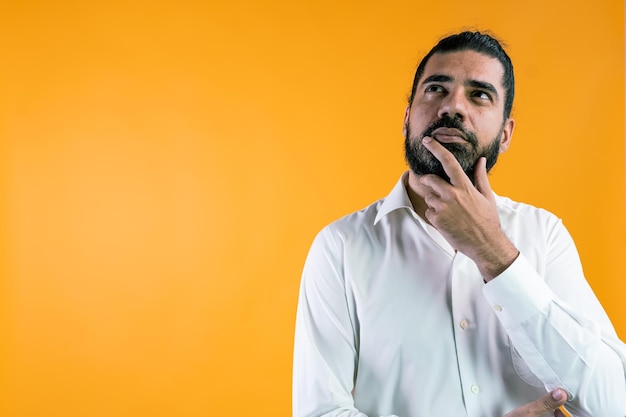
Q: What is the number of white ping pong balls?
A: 0